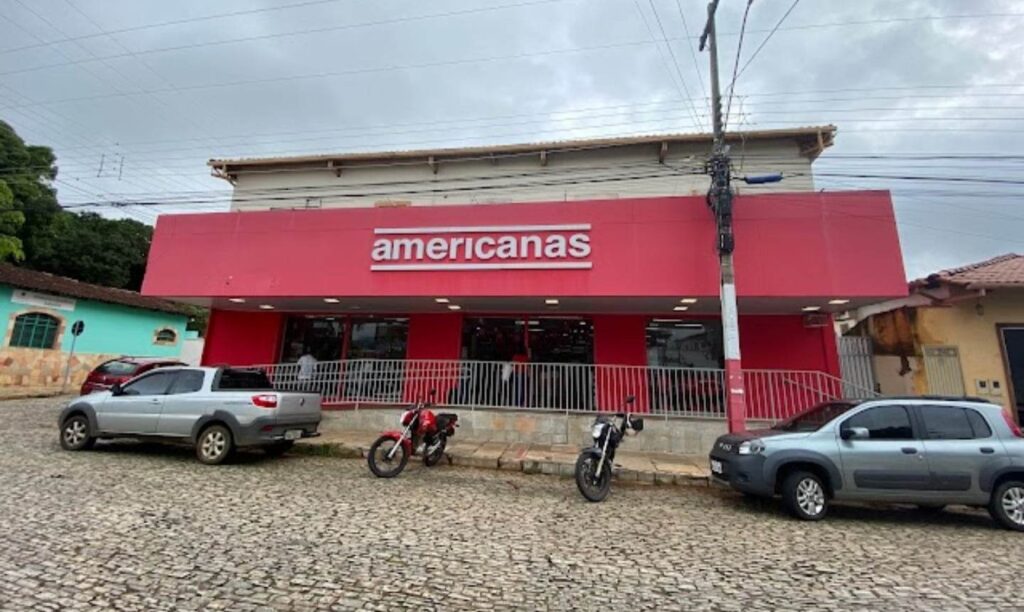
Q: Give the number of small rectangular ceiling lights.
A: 10